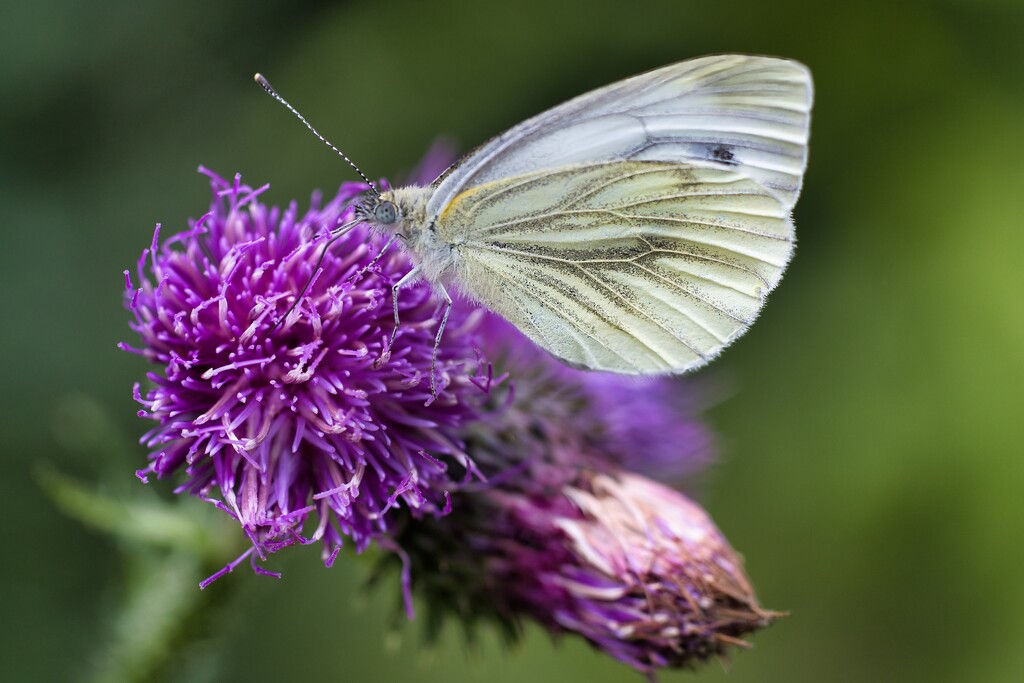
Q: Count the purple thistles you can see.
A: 3